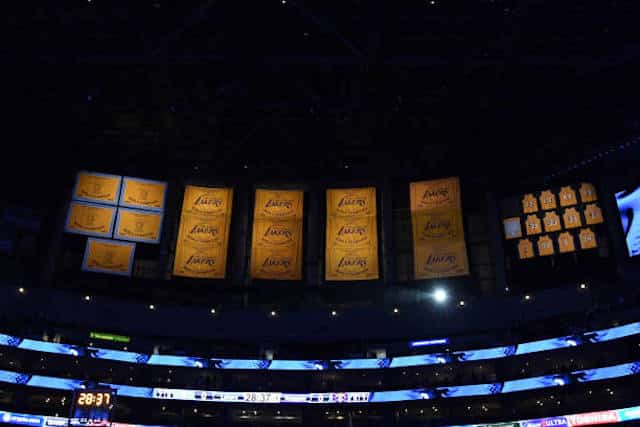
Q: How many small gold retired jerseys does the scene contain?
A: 12